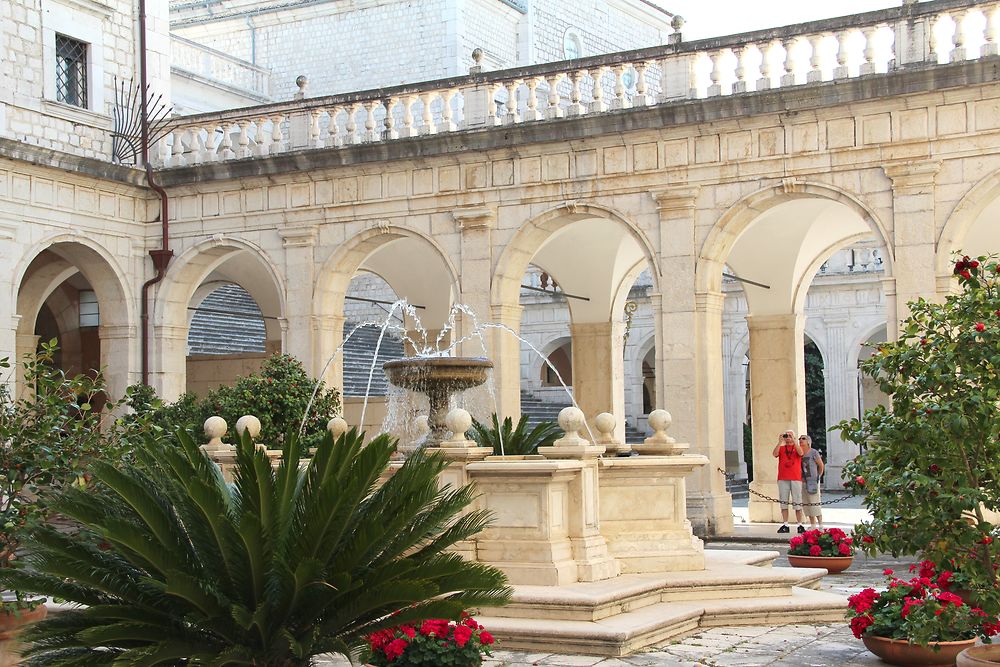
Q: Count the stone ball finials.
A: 11